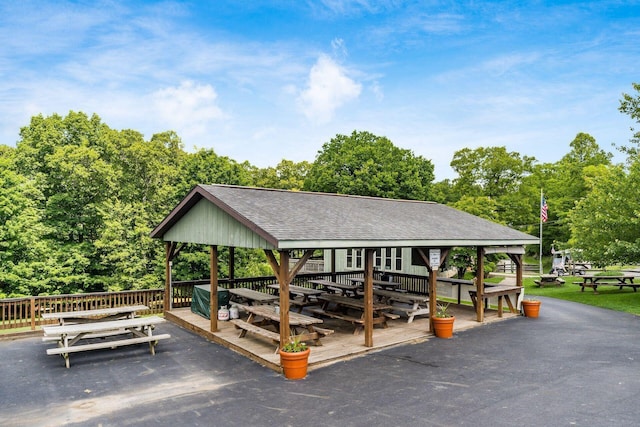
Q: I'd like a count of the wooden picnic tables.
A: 11